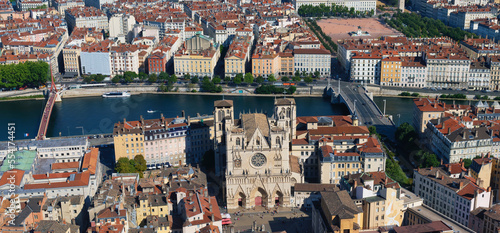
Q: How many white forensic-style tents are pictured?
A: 0